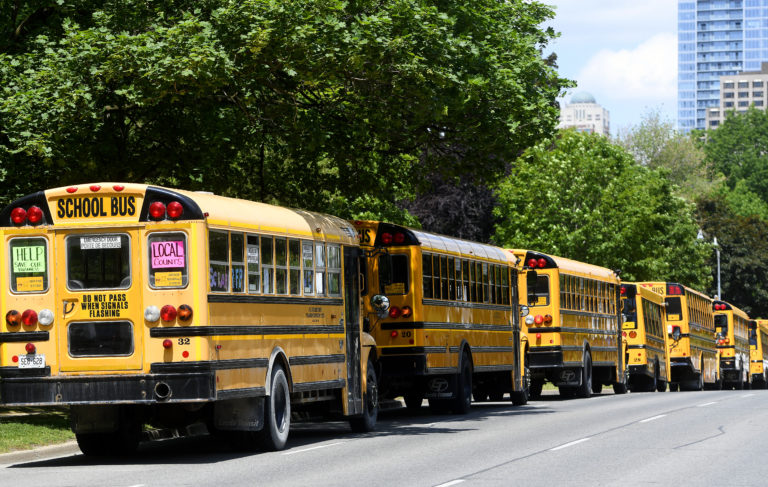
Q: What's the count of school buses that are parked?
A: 7